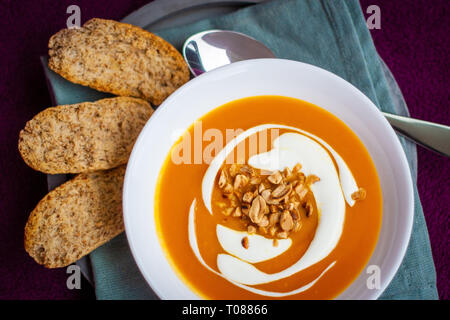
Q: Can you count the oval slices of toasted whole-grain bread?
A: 3